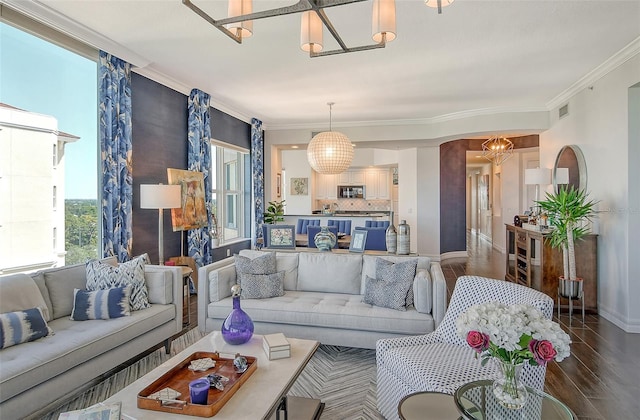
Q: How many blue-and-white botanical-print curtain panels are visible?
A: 3